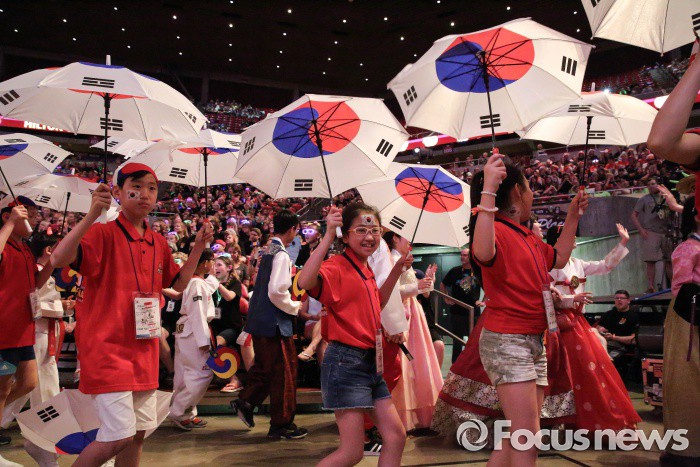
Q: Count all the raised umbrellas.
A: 10